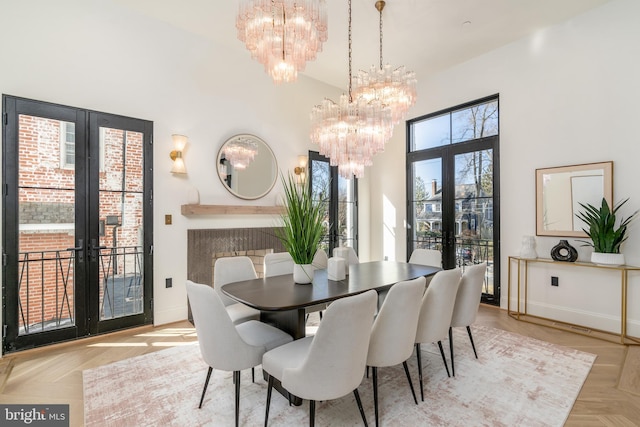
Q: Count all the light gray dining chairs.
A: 10